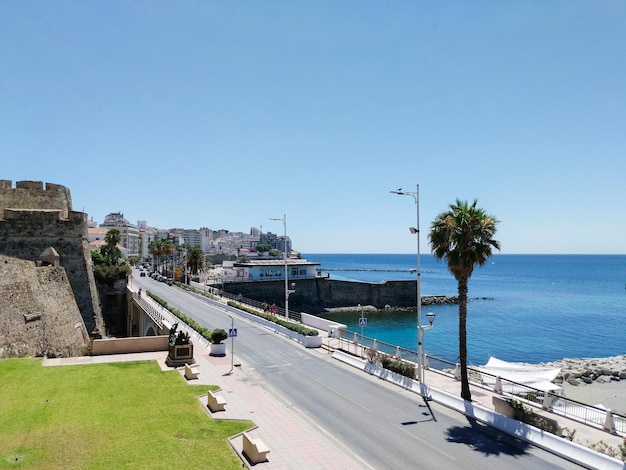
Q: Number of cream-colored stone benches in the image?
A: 3